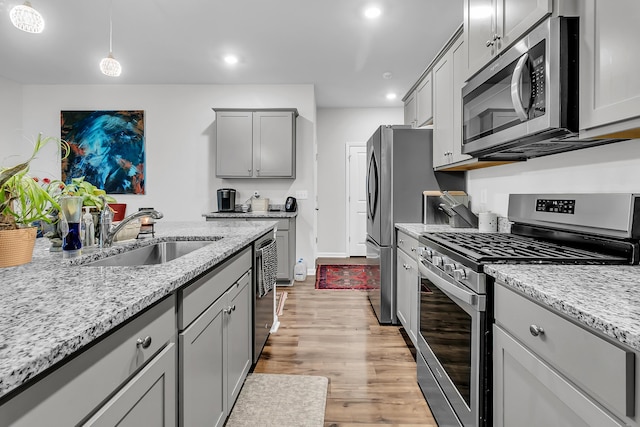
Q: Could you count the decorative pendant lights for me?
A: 2